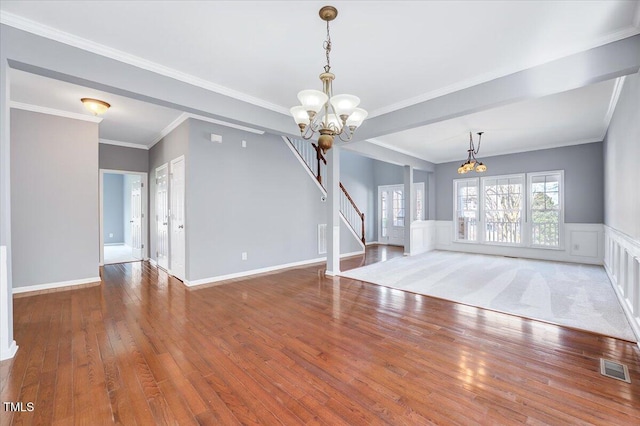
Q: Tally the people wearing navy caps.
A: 0